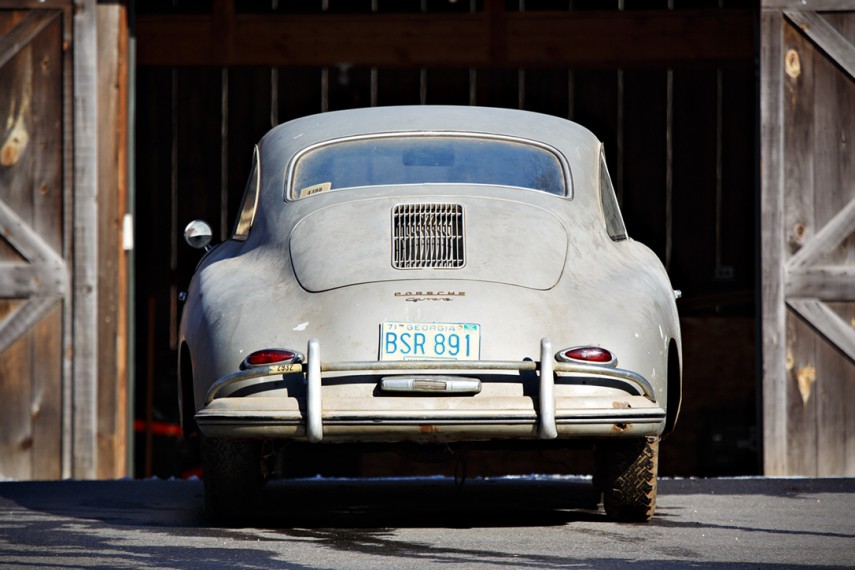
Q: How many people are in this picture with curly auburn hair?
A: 0